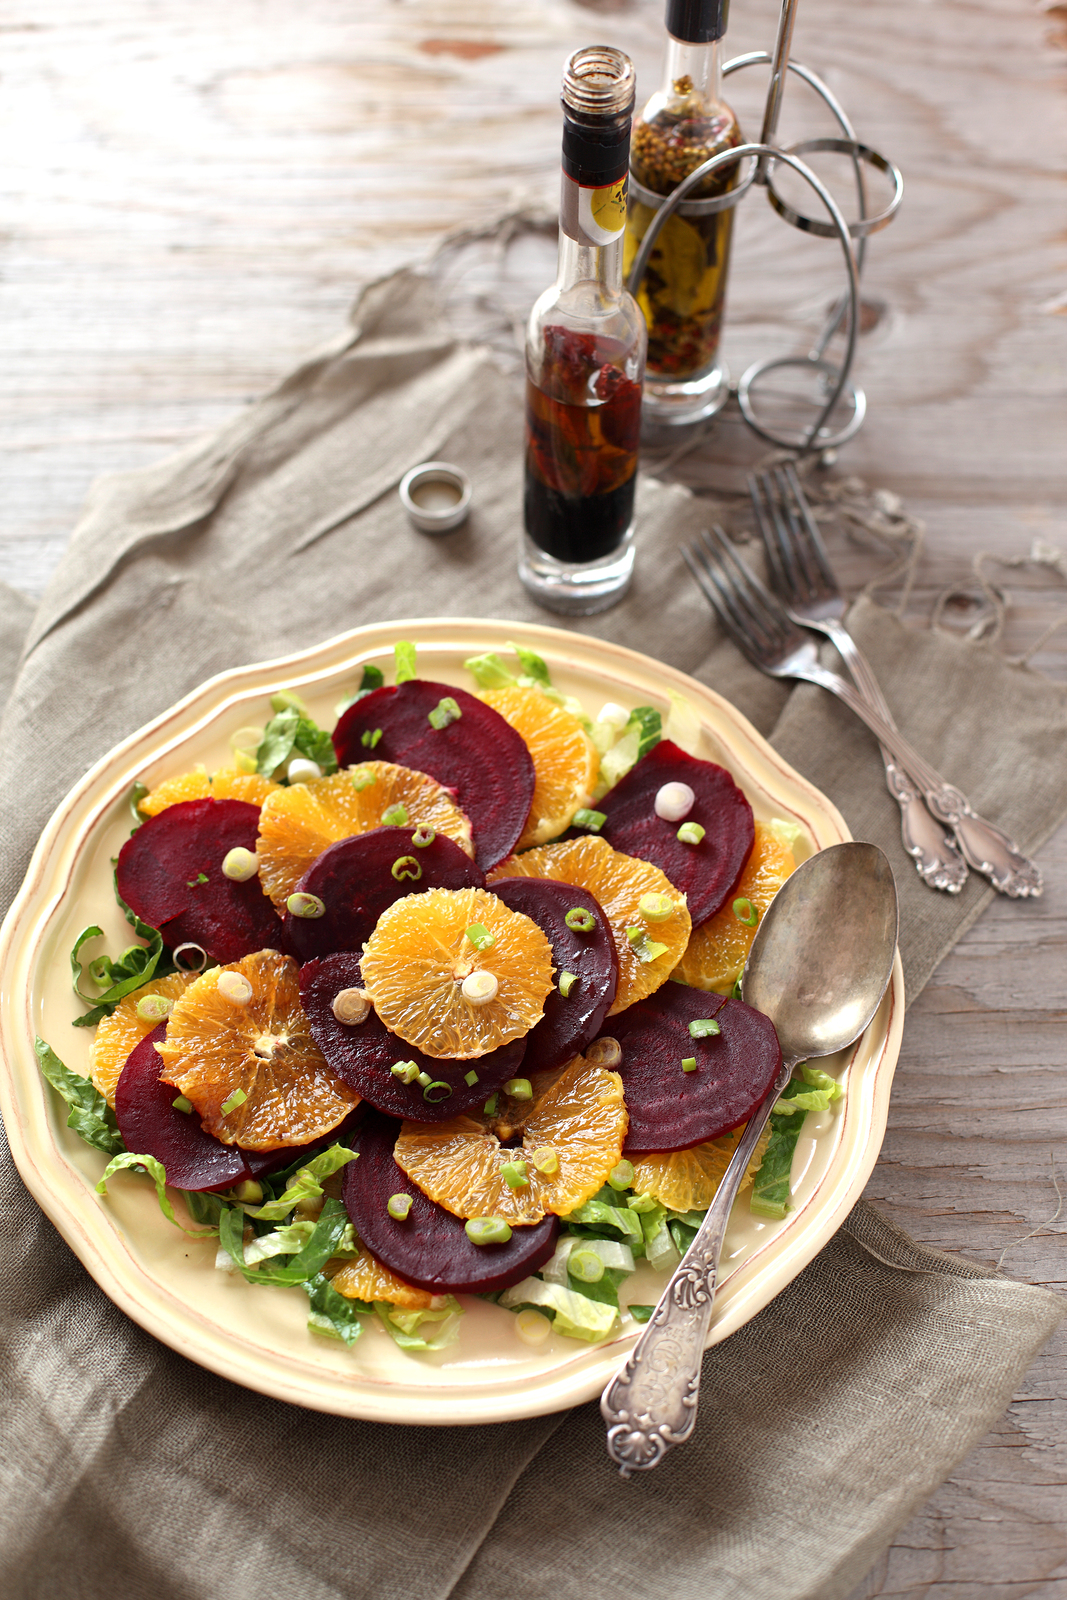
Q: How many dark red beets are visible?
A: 9